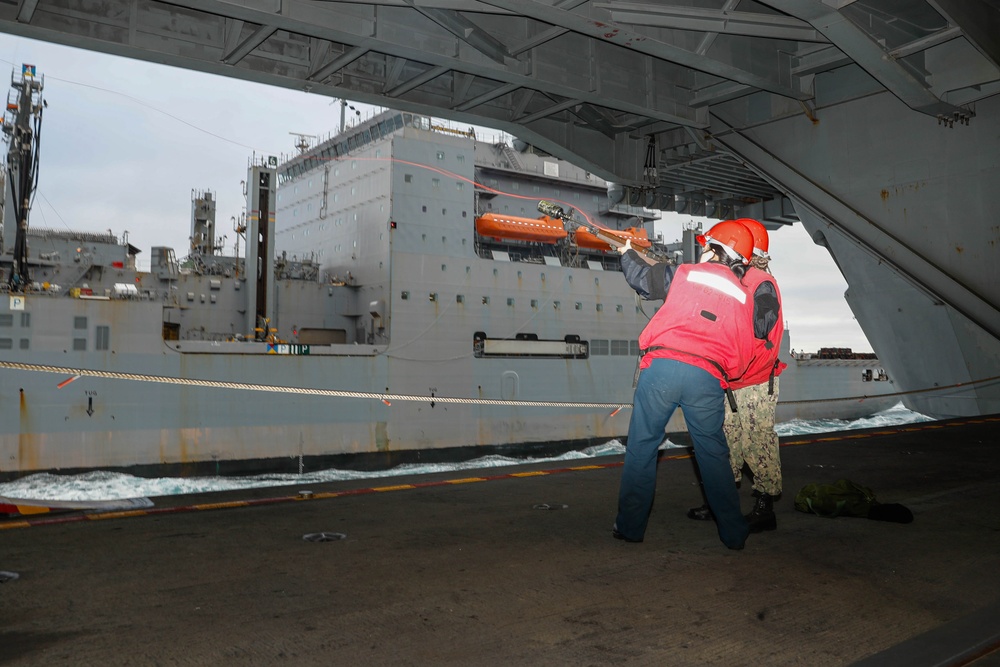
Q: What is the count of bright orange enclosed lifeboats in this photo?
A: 2